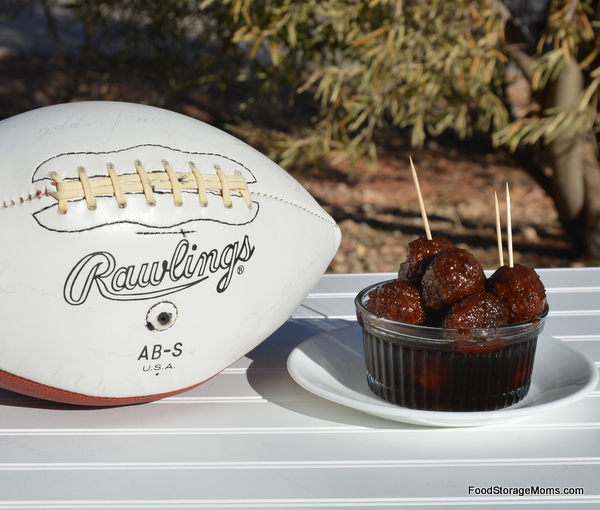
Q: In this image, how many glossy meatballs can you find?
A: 5